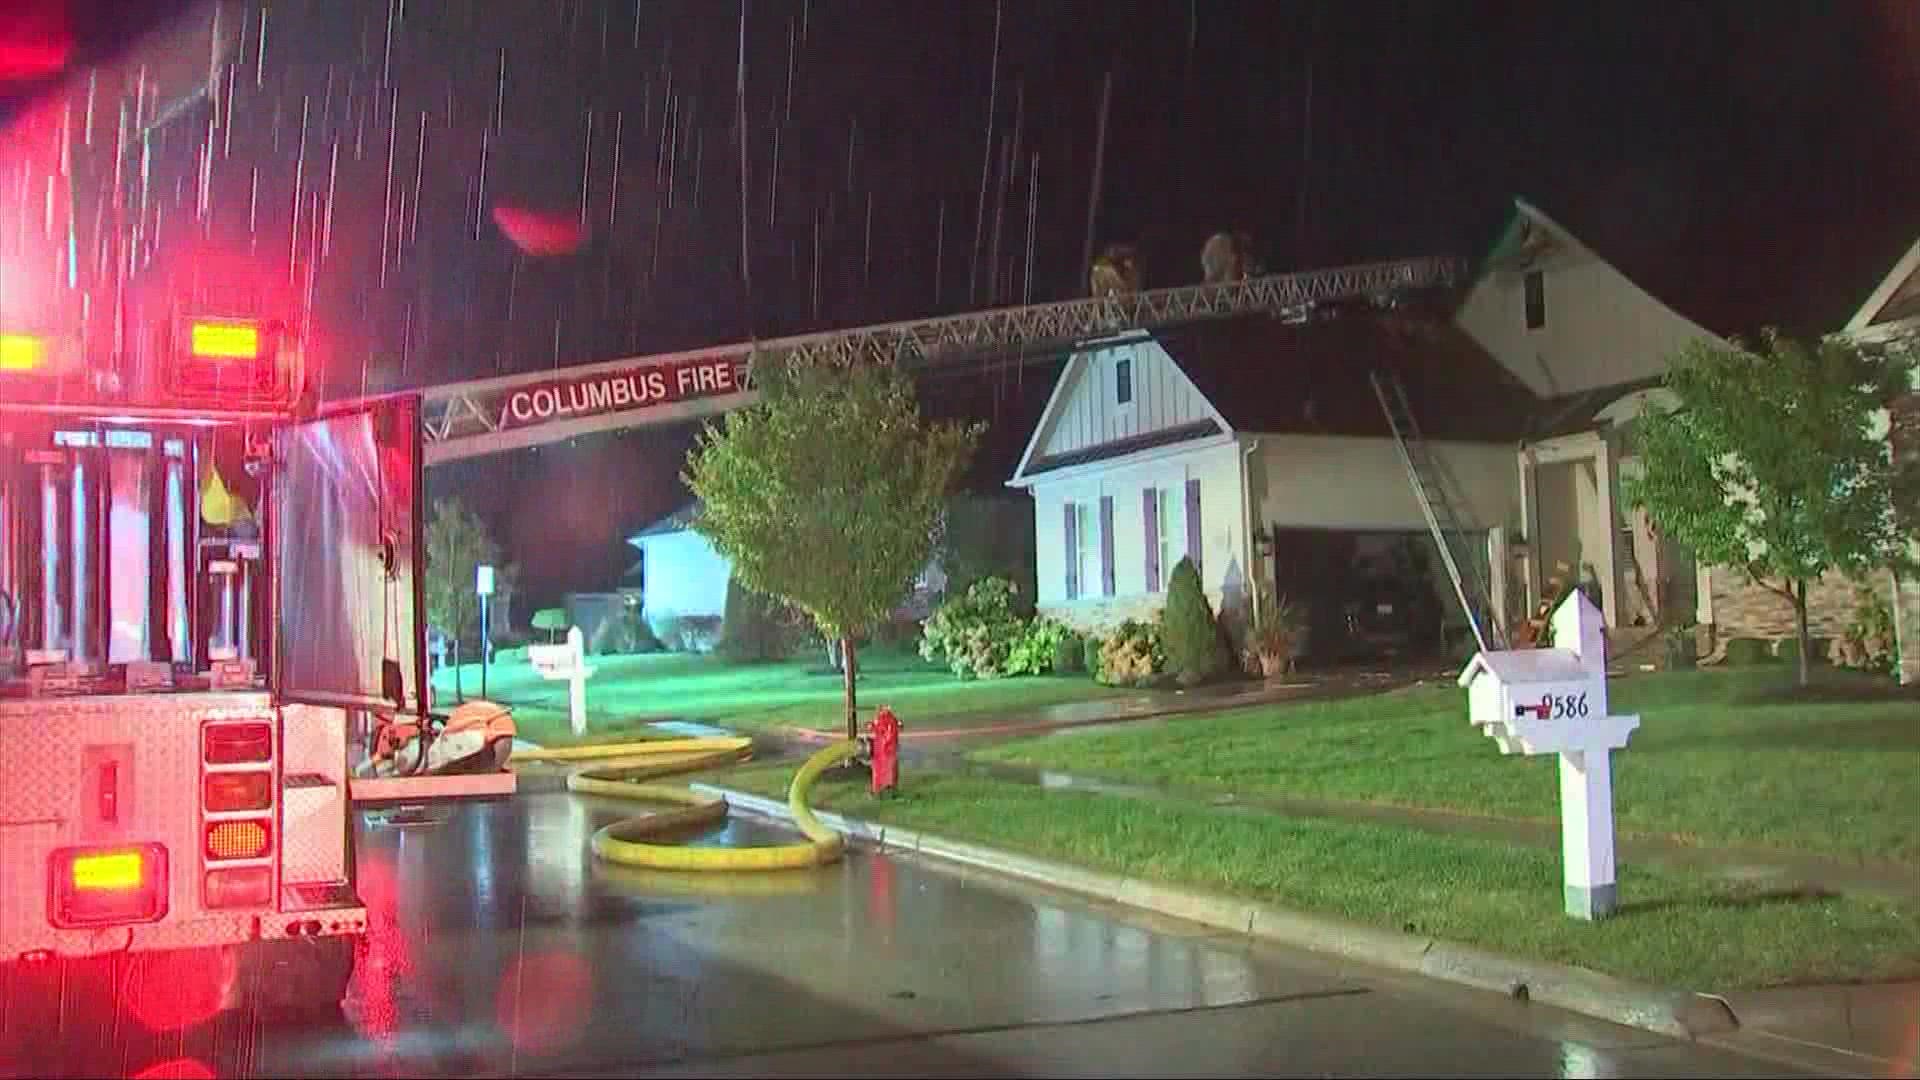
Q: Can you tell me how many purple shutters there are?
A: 4